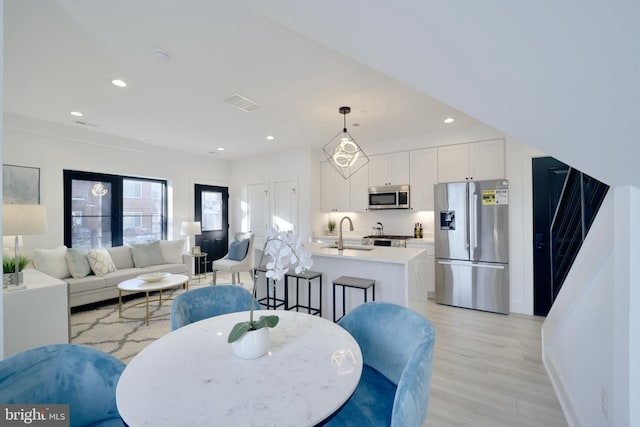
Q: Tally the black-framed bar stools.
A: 3